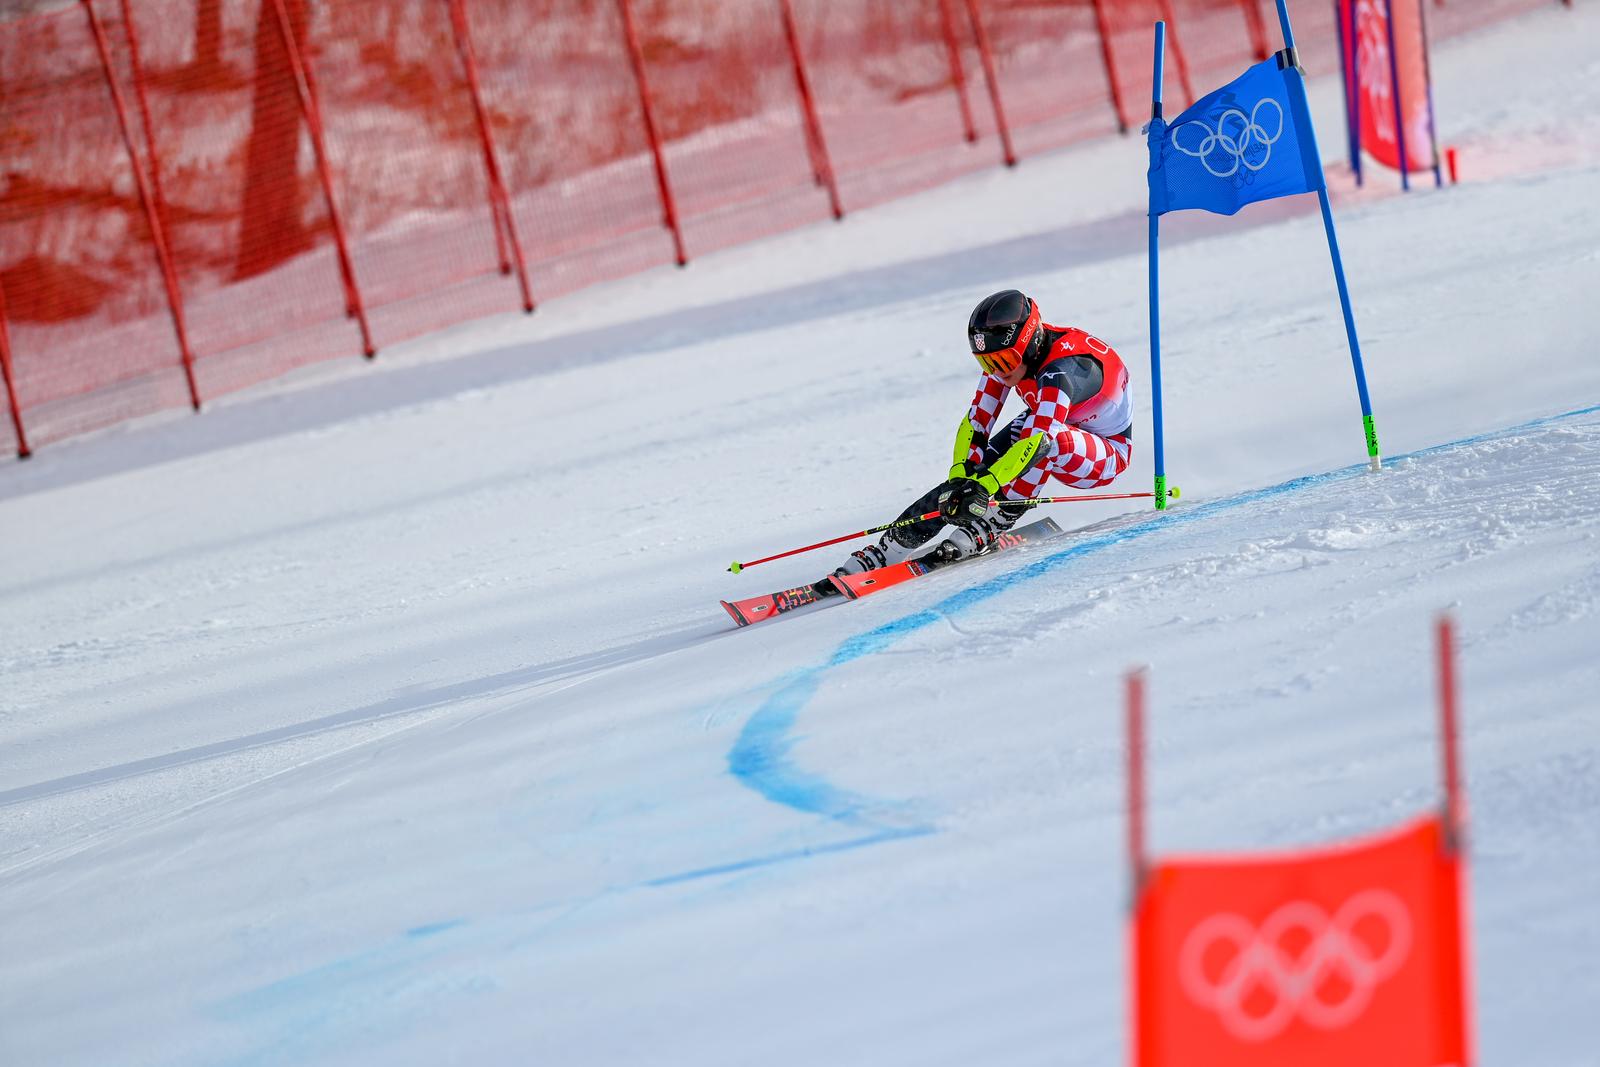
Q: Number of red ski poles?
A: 2